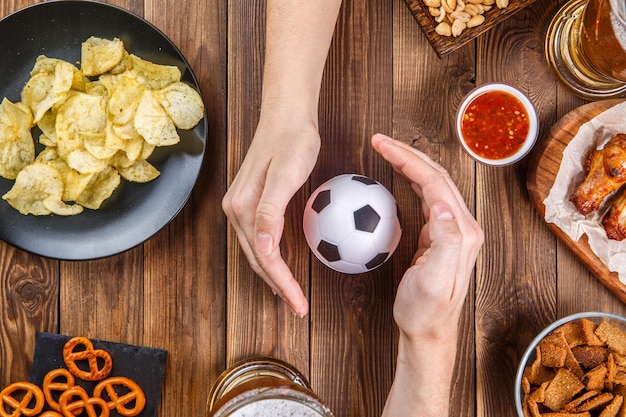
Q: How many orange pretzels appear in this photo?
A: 6